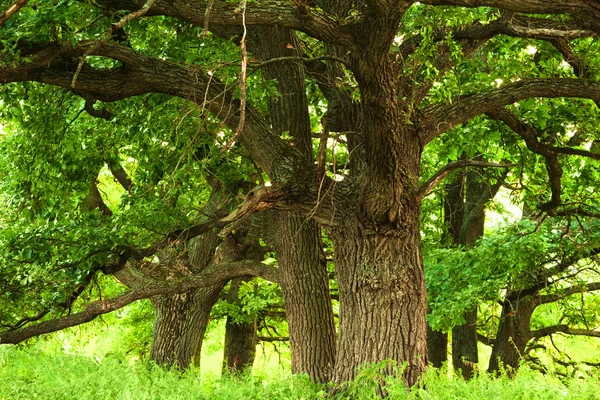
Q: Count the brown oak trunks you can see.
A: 7